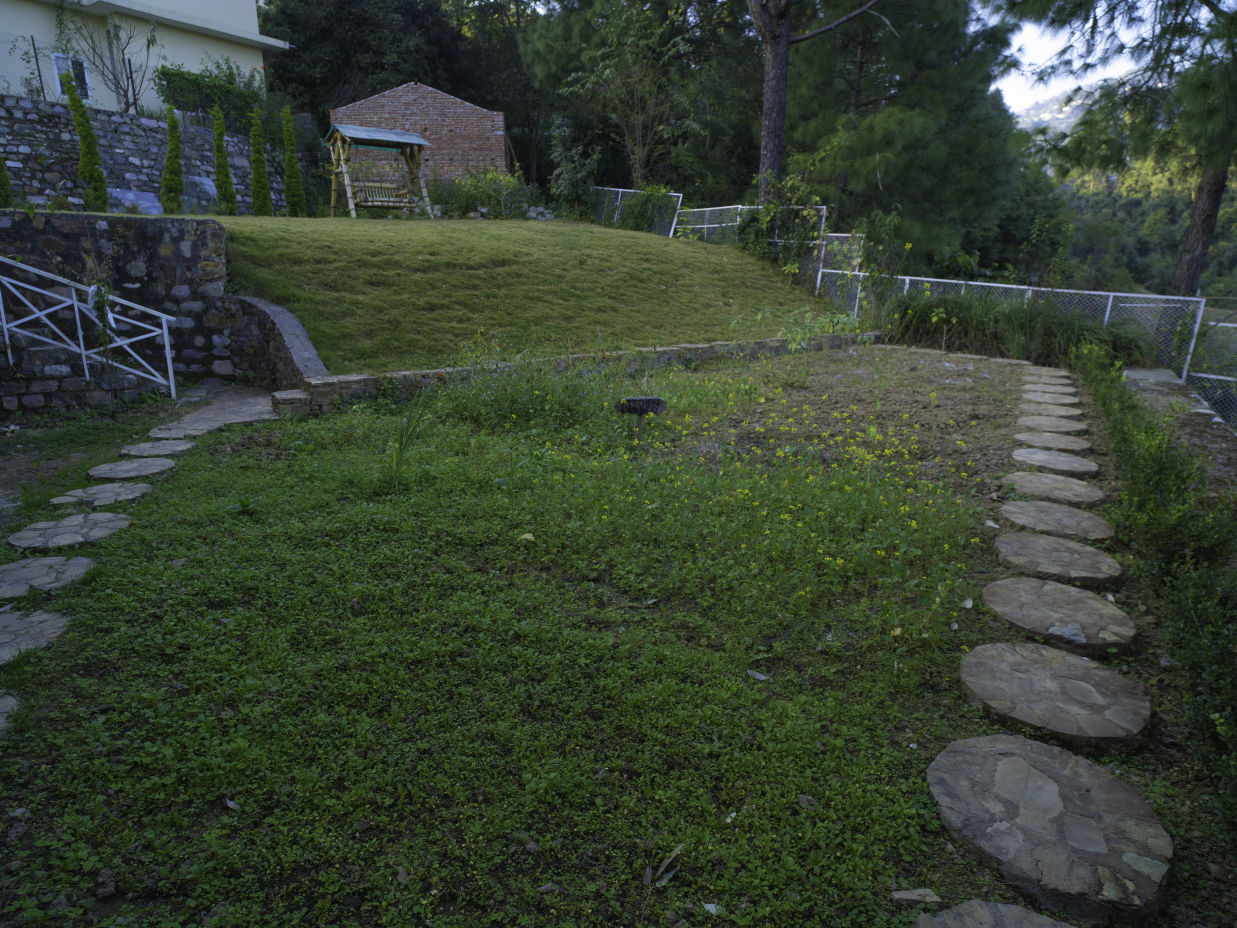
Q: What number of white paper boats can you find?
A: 0